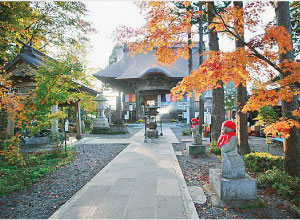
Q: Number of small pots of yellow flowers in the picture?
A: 2